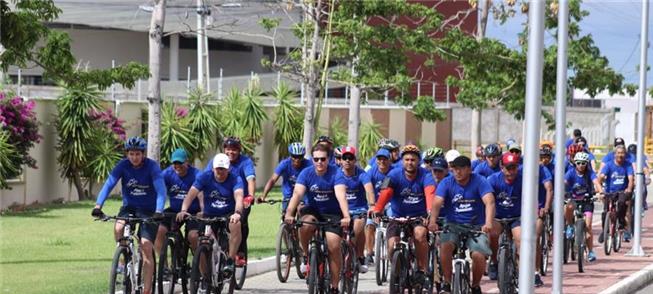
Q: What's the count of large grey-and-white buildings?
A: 1